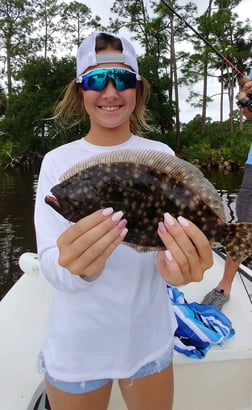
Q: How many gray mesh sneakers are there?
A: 1